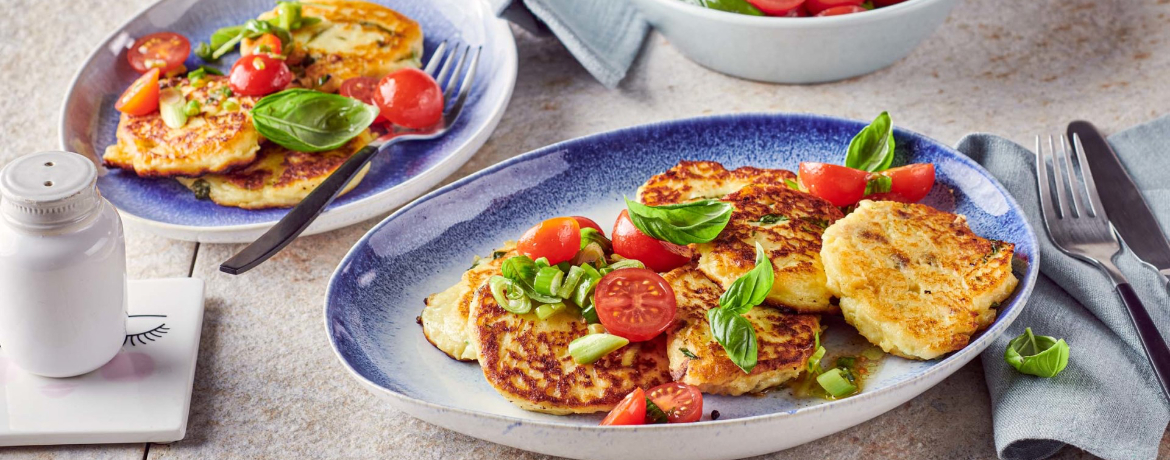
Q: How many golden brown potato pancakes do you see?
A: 9